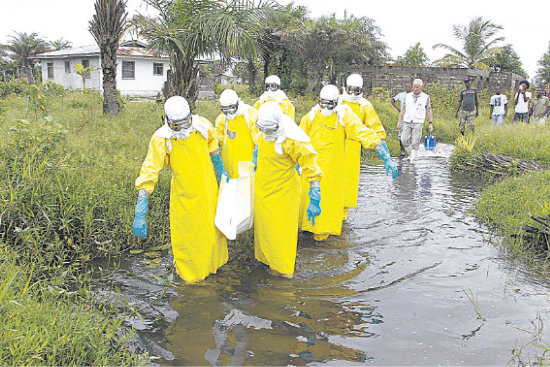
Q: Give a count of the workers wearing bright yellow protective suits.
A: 6